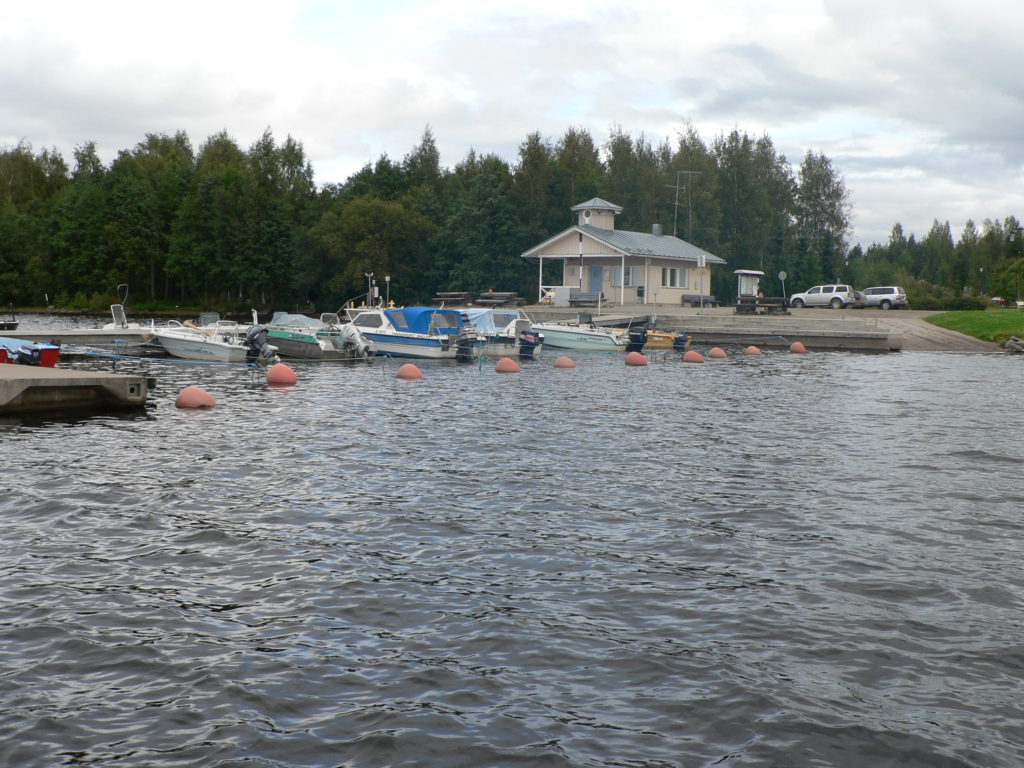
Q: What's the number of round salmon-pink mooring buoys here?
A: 10